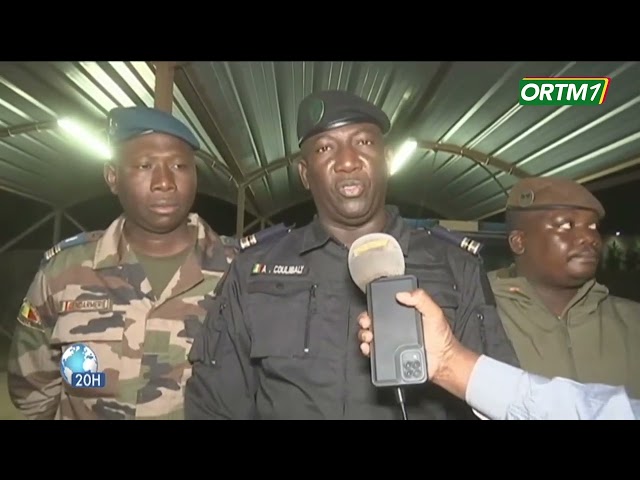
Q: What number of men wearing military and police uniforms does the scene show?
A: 3